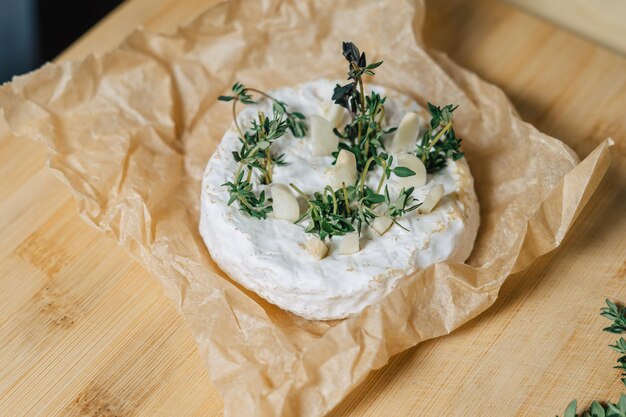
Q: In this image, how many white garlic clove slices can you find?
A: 10